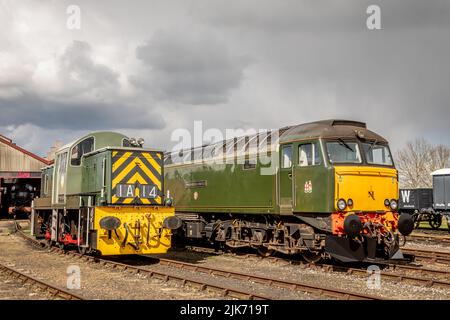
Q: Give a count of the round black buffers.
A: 4